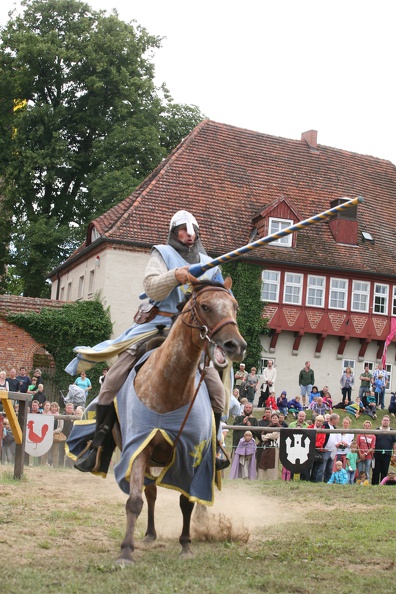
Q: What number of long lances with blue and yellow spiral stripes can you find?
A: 1